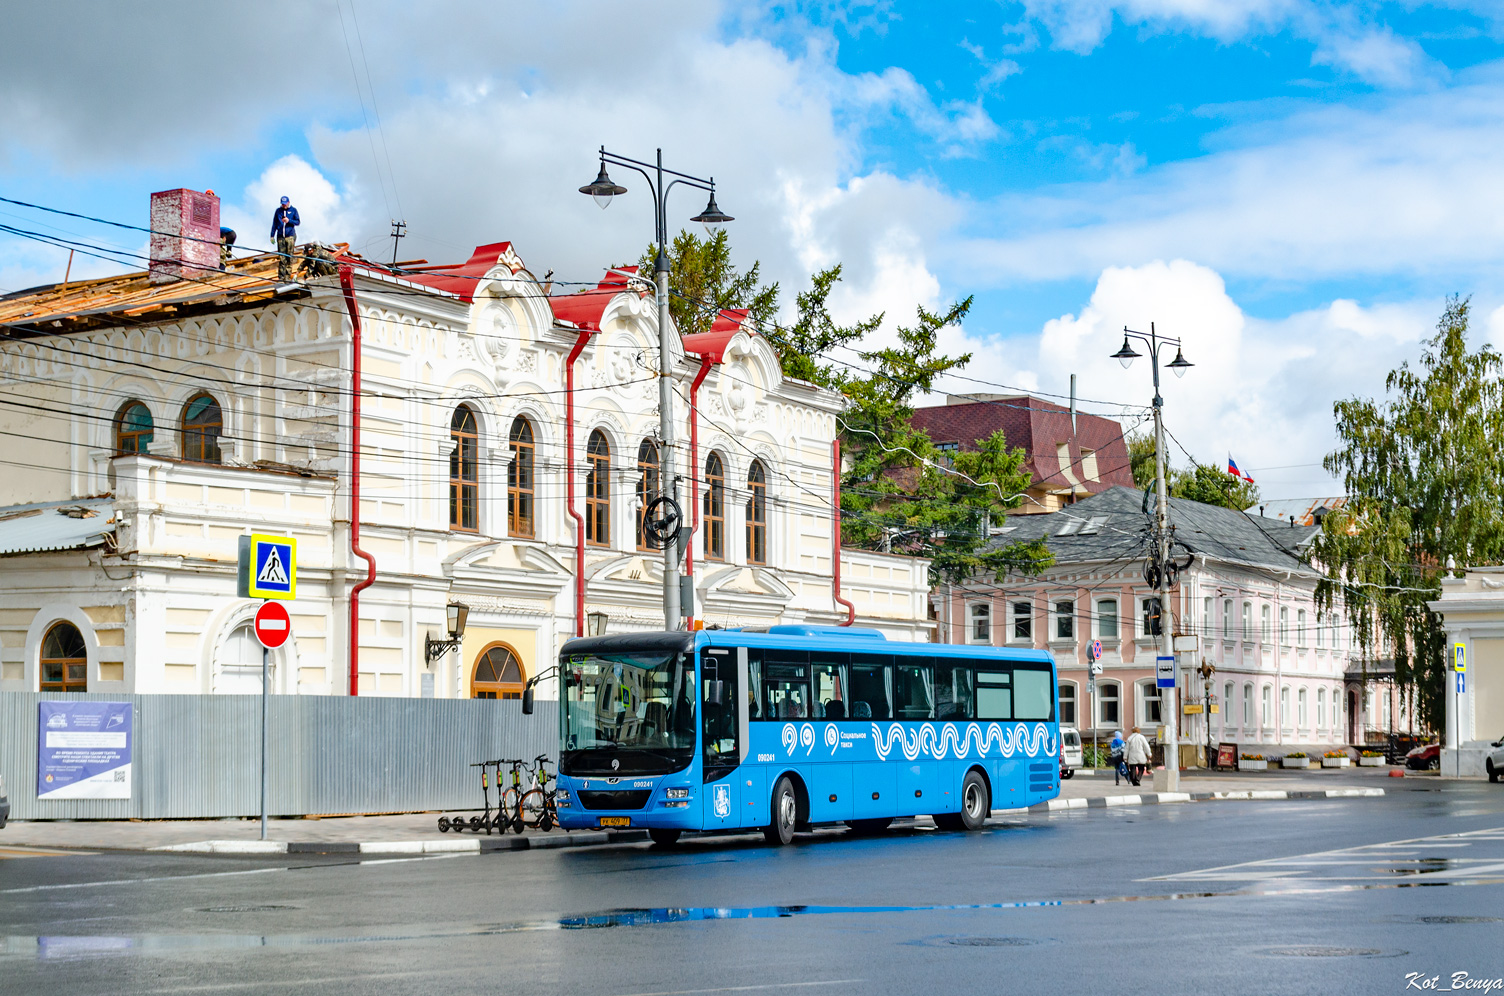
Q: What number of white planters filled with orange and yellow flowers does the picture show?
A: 4